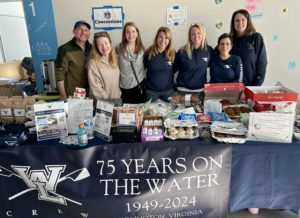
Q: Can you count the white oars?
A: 2